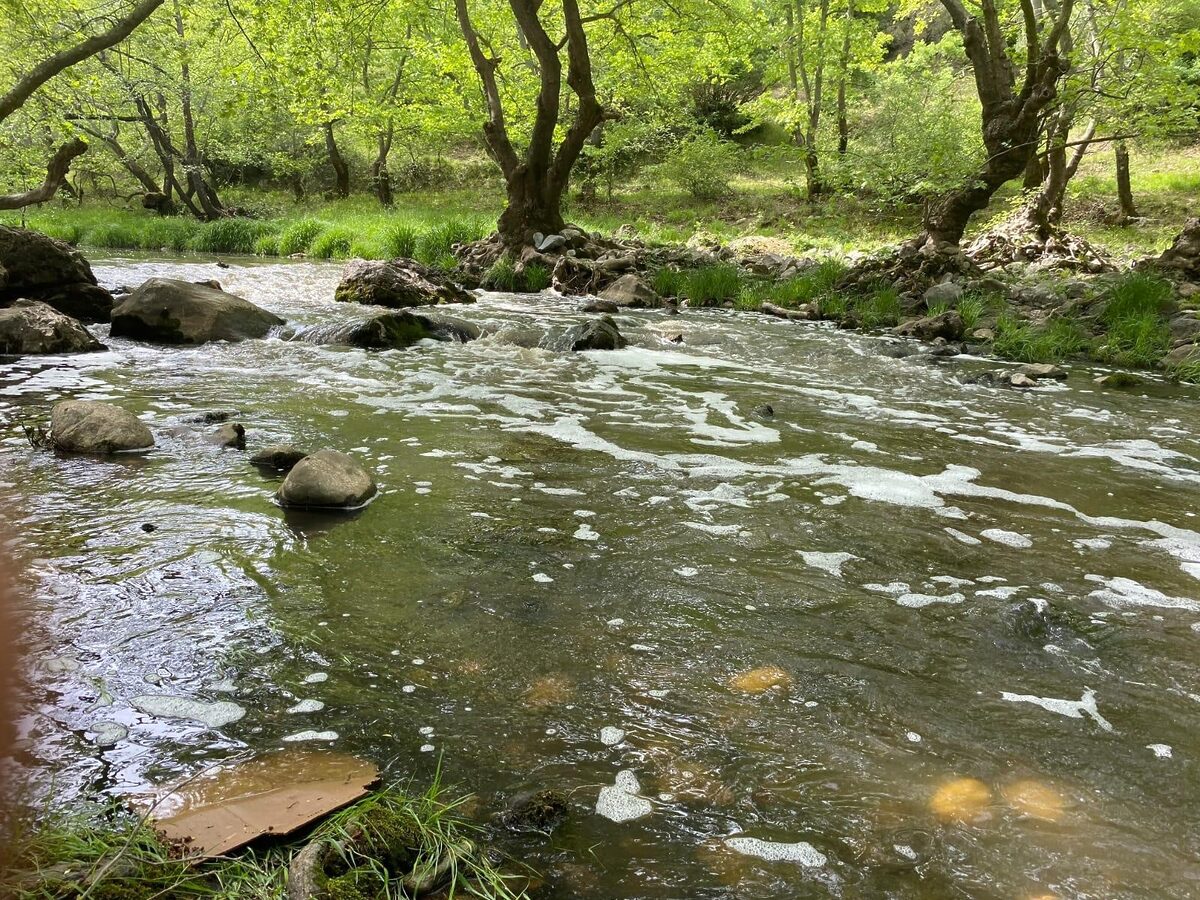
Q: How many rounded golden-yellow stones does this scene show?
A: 3